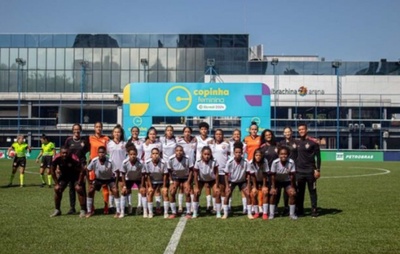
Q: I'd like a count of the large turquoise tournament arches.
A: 1